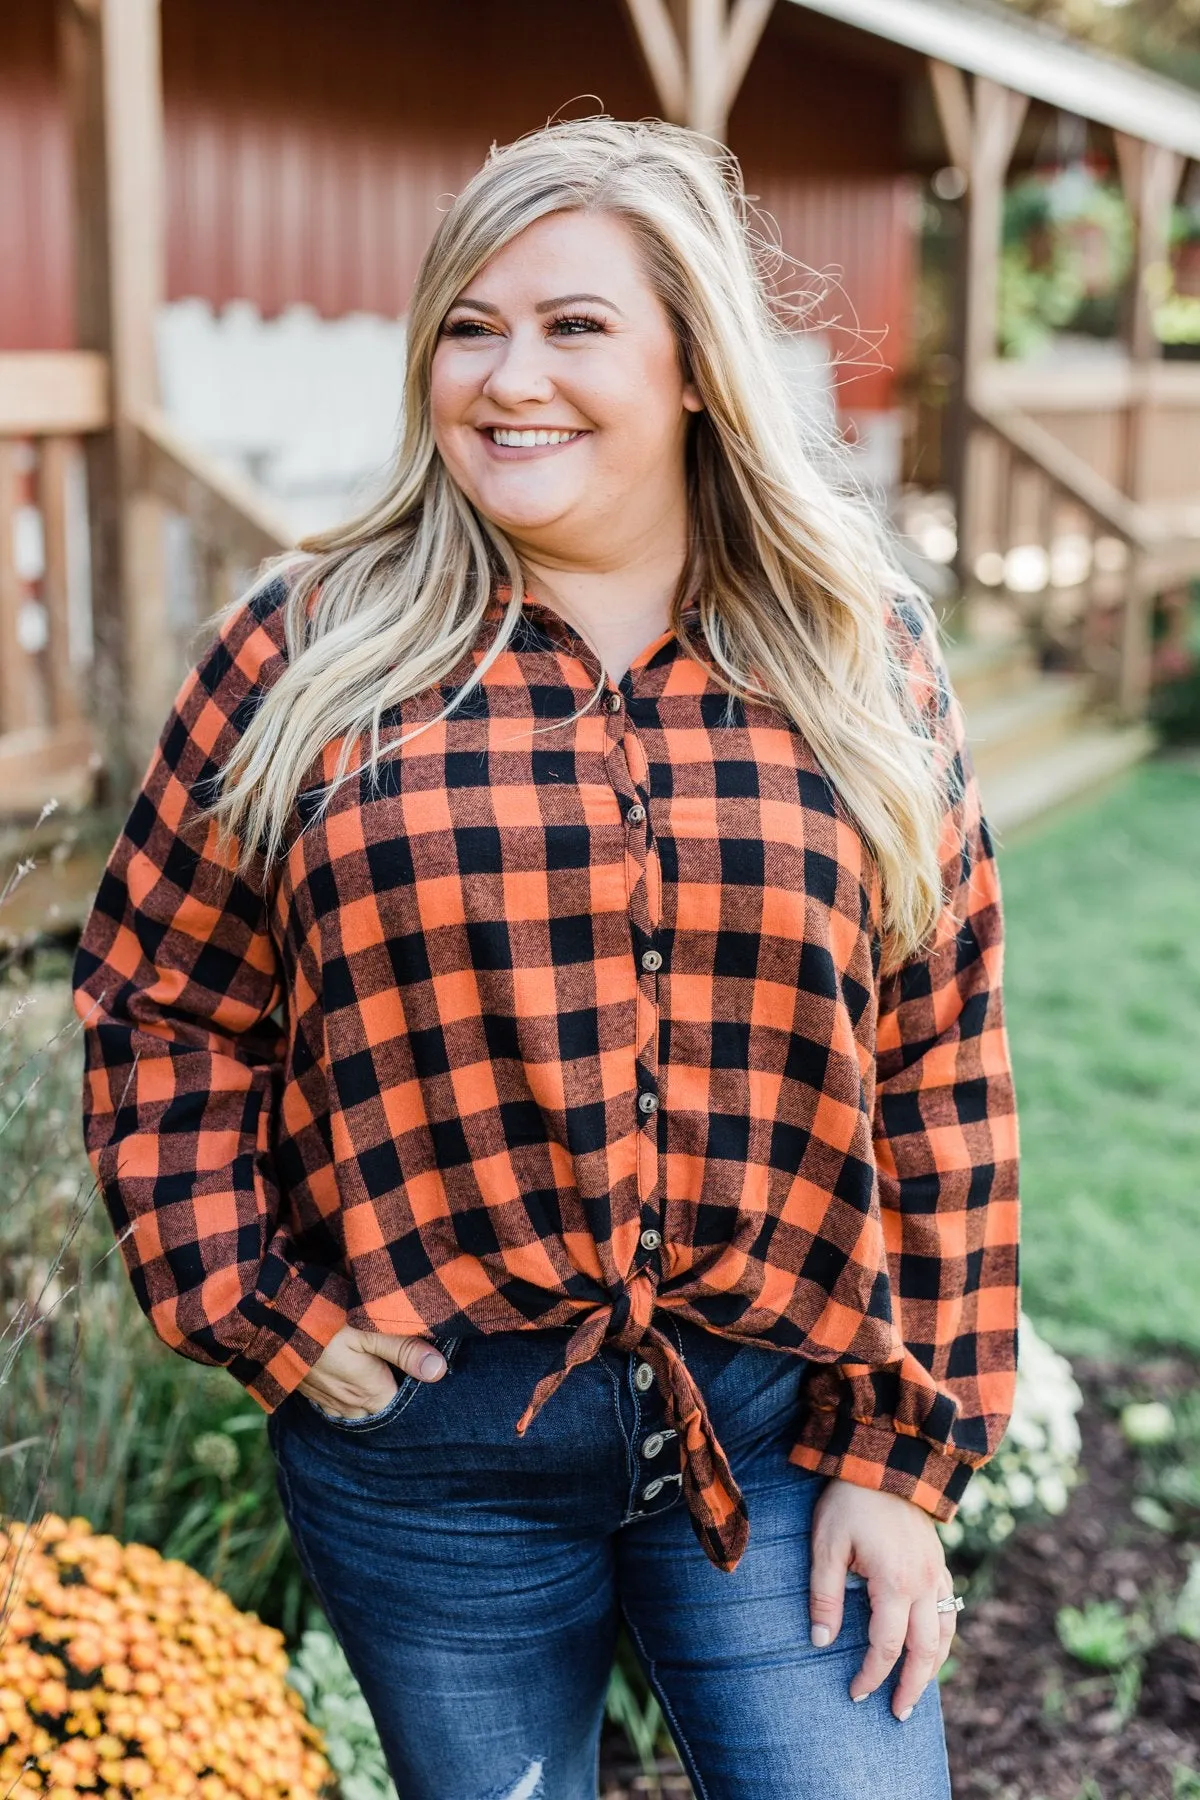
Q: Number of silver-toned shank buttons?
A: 3